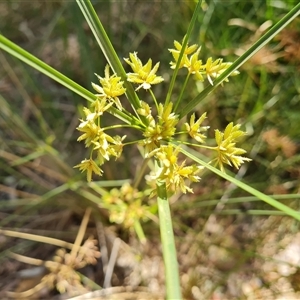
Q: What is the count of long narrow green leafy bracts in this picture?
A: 6